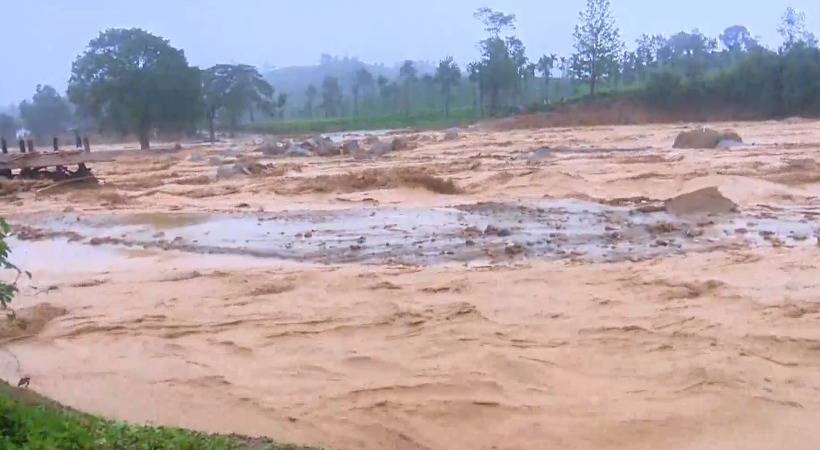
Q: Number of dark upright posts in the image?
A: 6